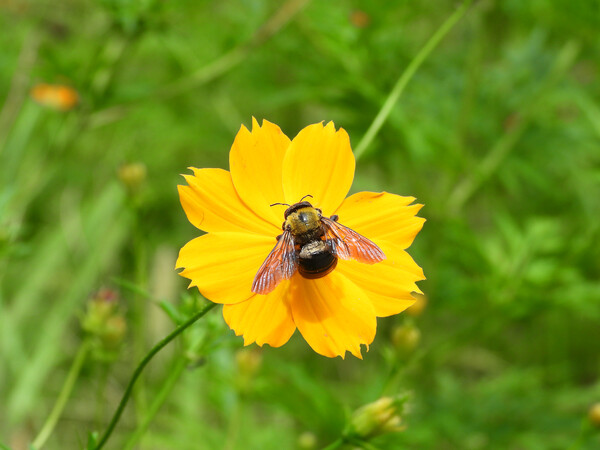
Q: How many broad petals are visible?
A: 8